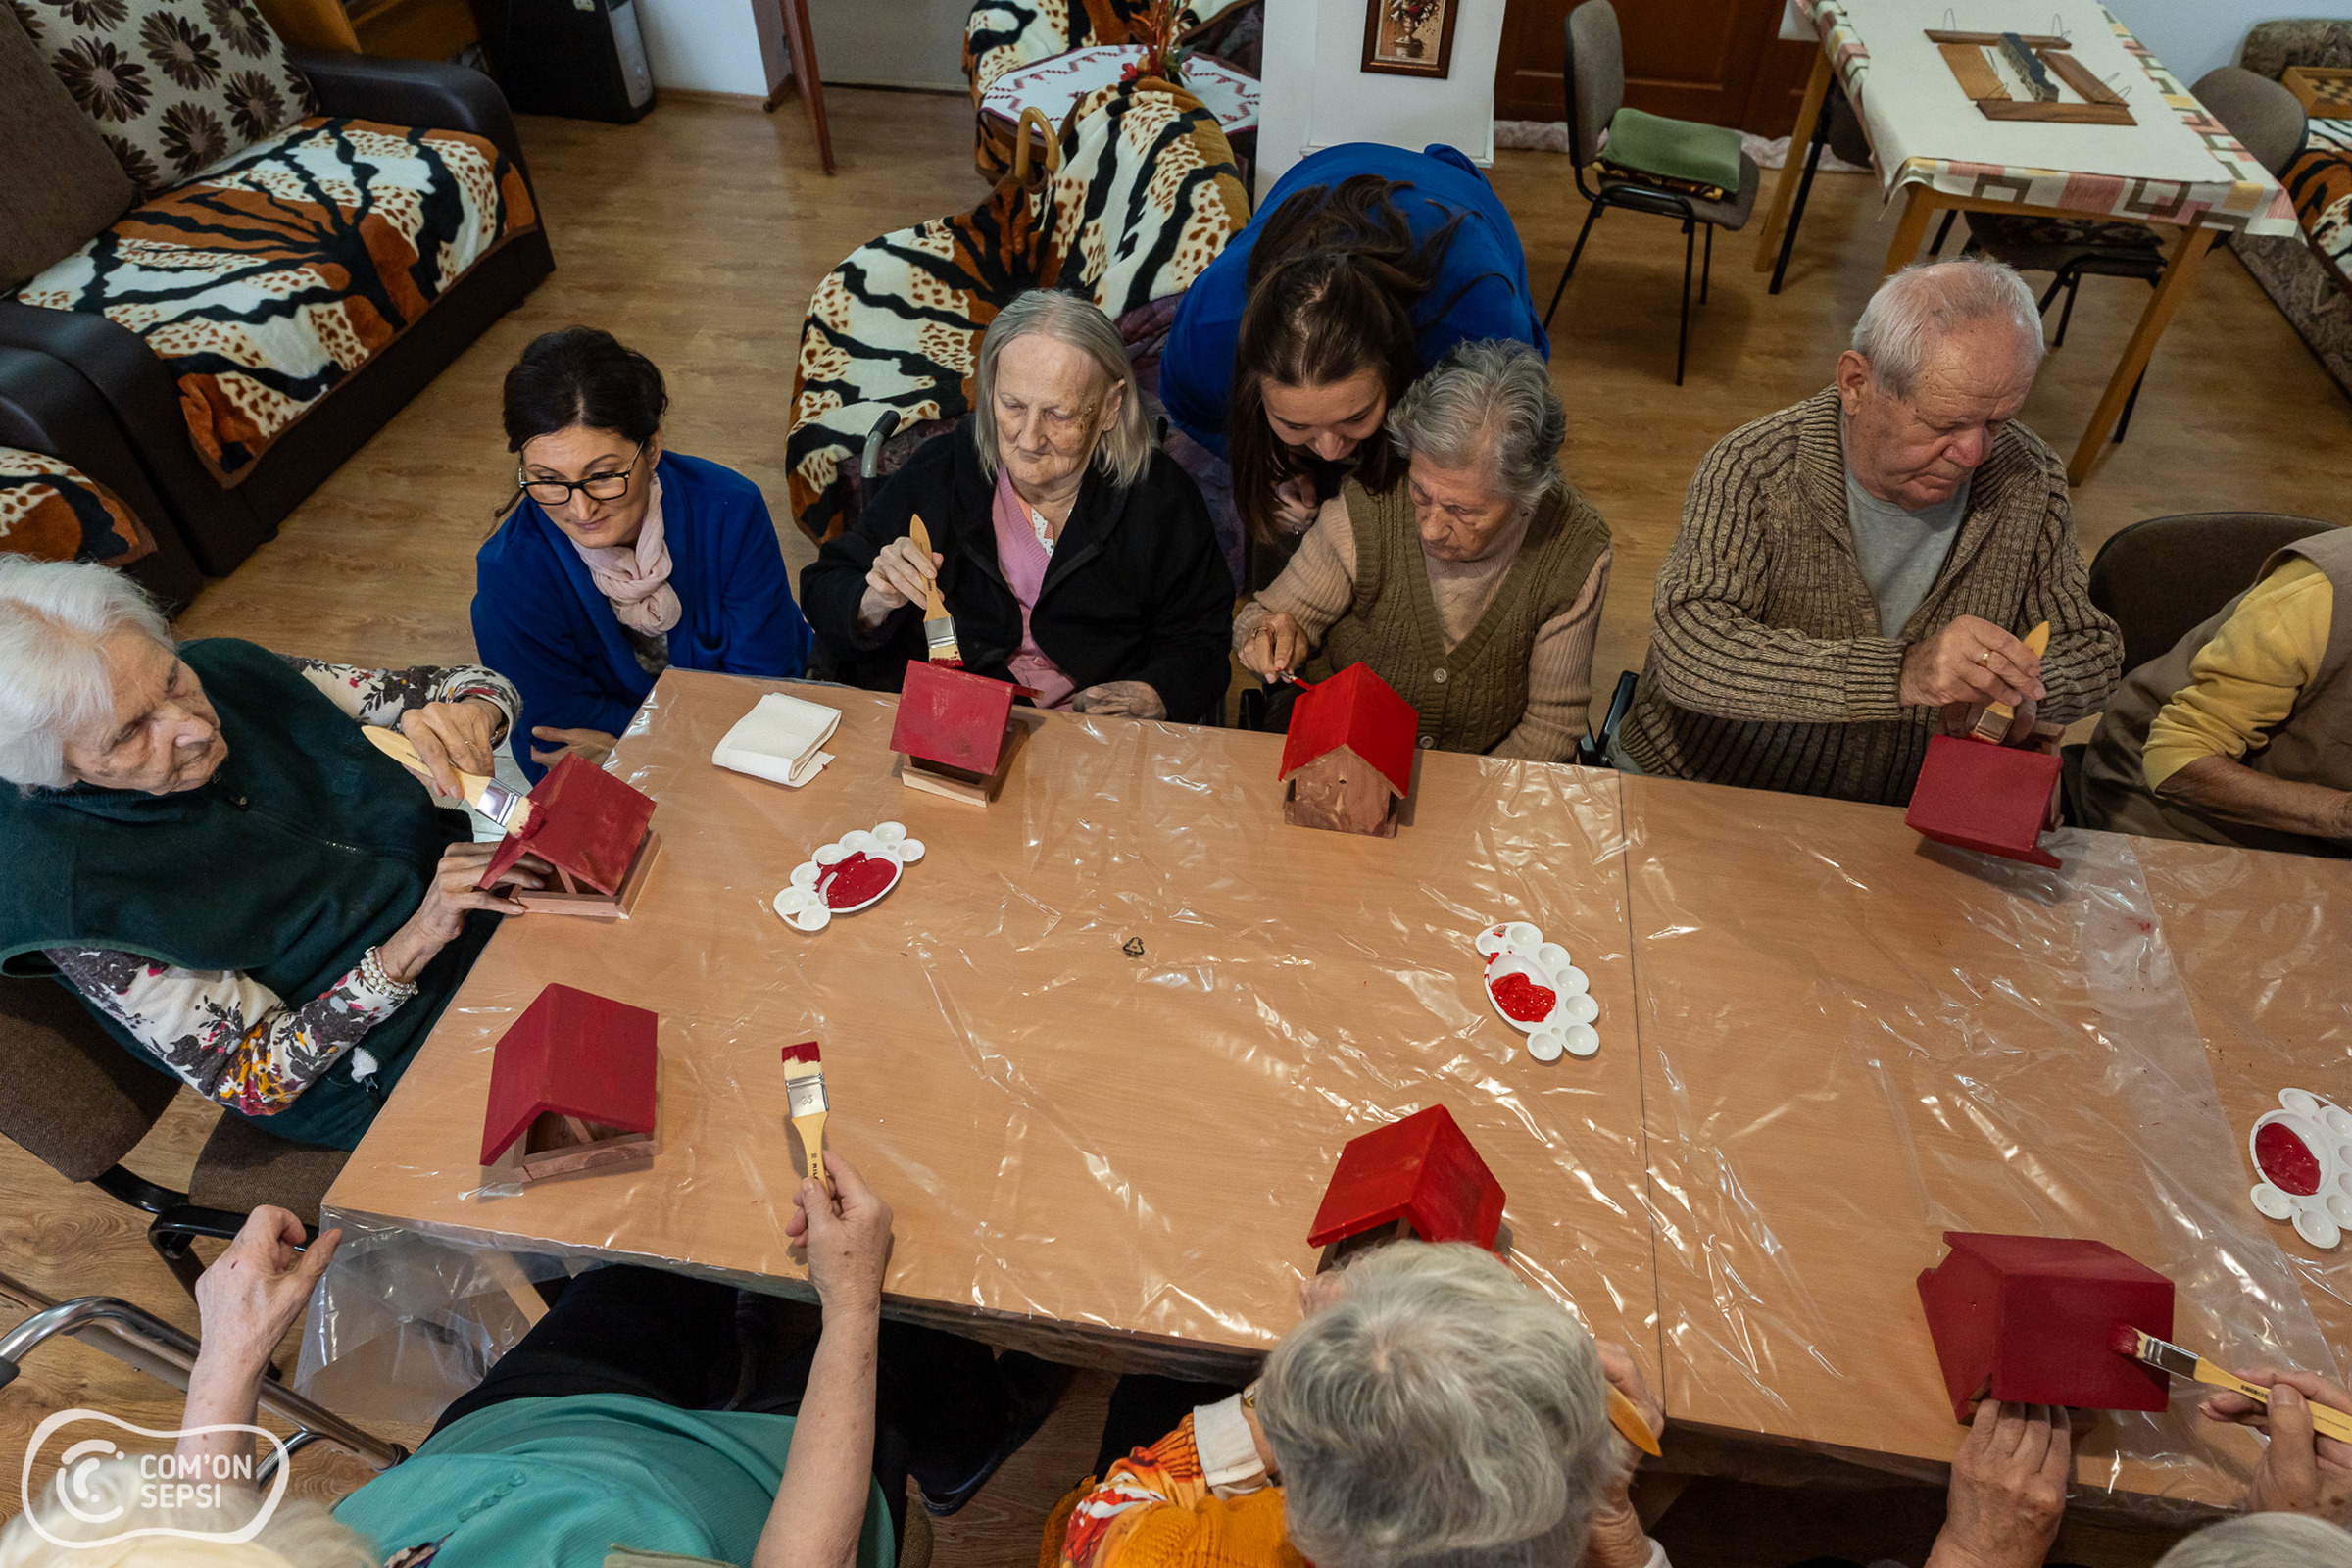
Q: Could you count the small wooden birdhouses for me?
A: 7